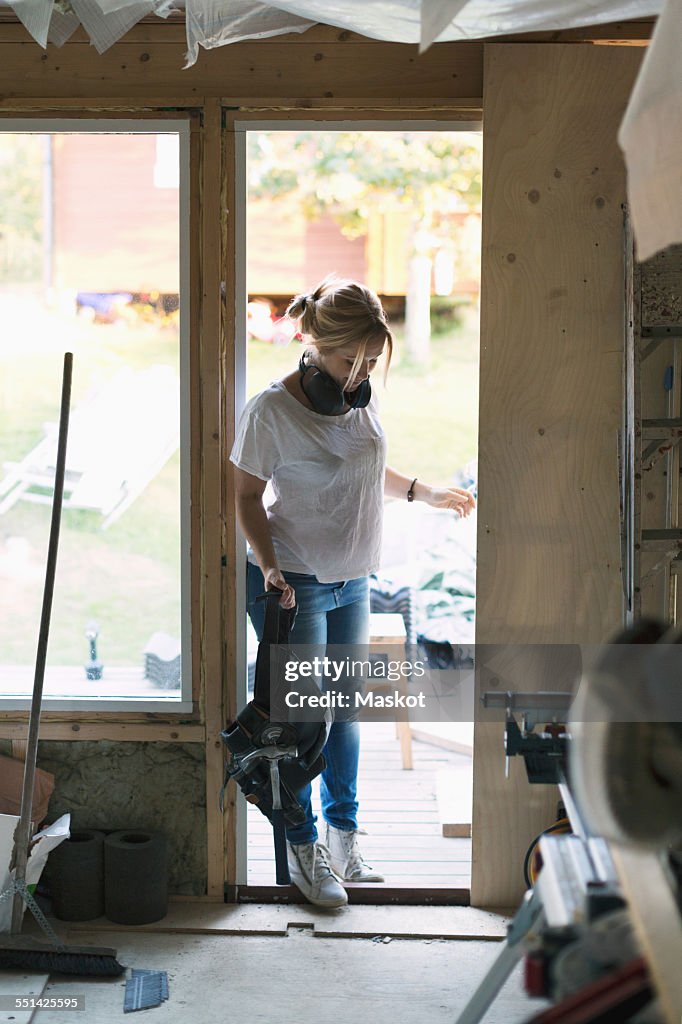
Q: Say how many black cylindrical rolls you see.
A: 2